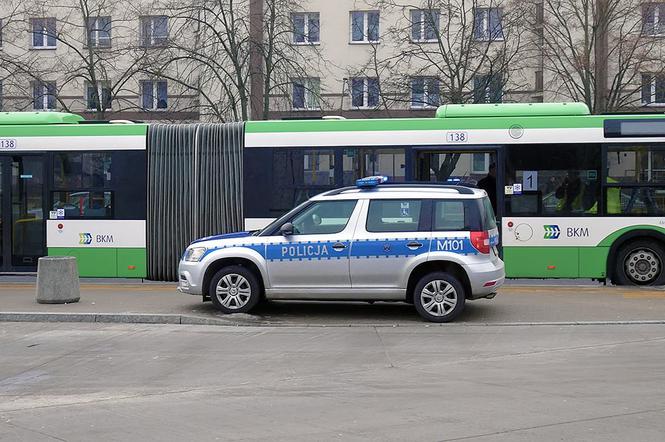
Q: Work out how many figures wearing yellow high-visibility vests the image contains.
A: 2